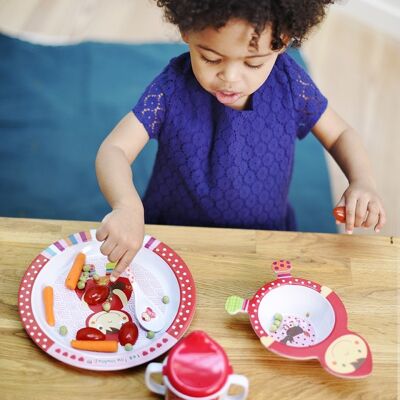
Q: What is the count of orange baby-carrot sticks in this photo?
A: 3